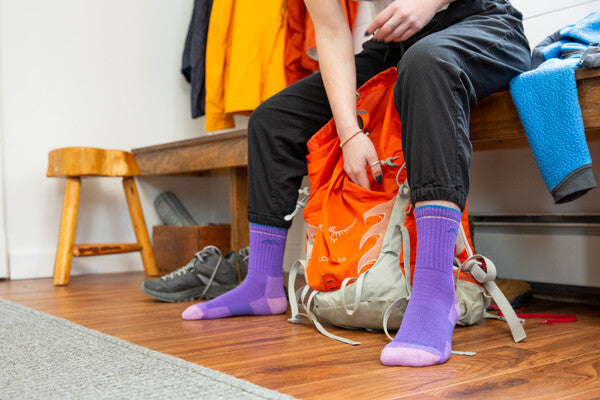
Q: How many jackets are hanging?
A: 3